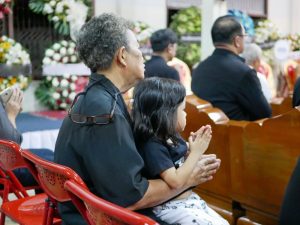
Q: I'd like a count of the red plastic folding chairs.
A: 3